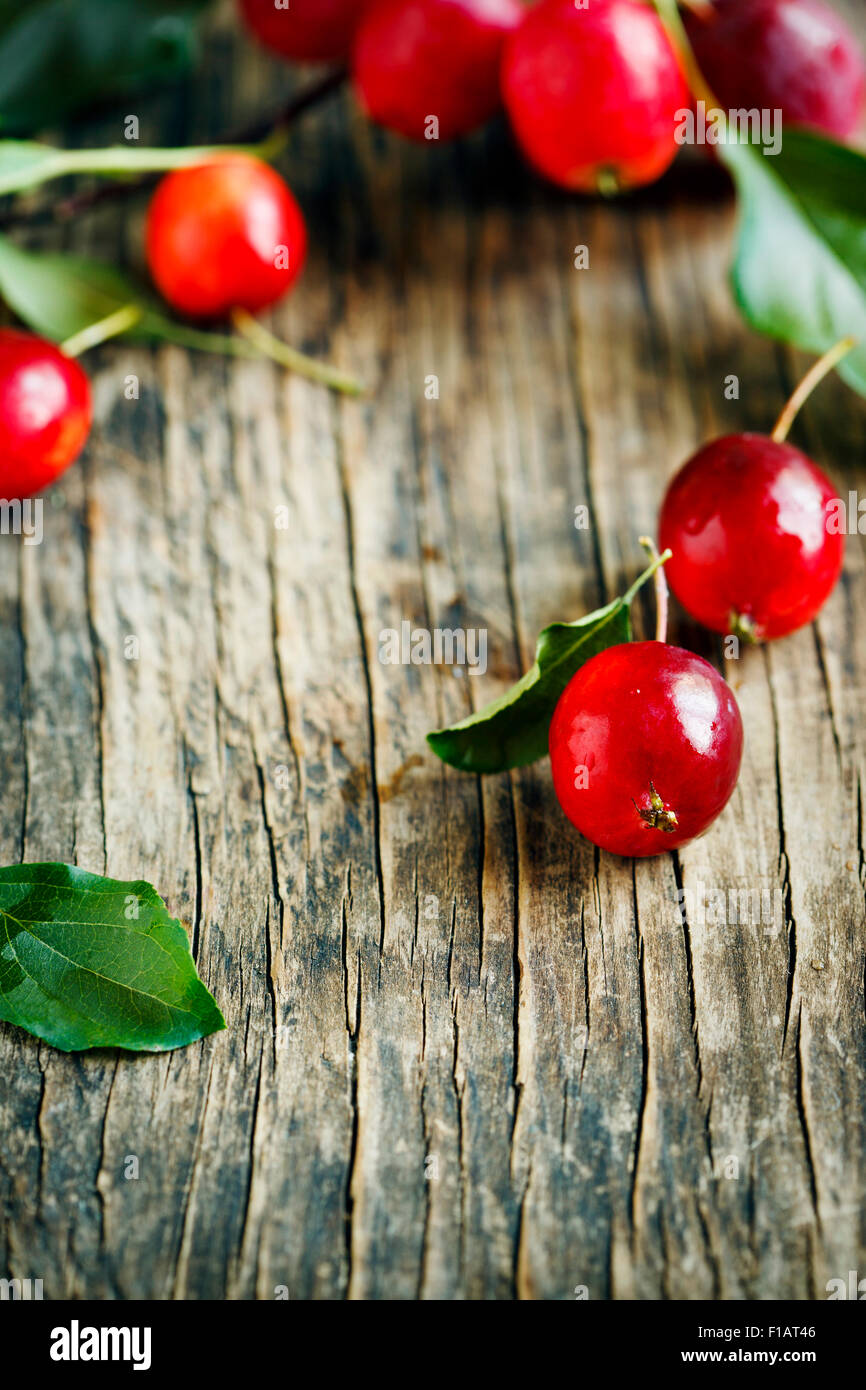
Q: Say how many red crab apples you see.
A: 8